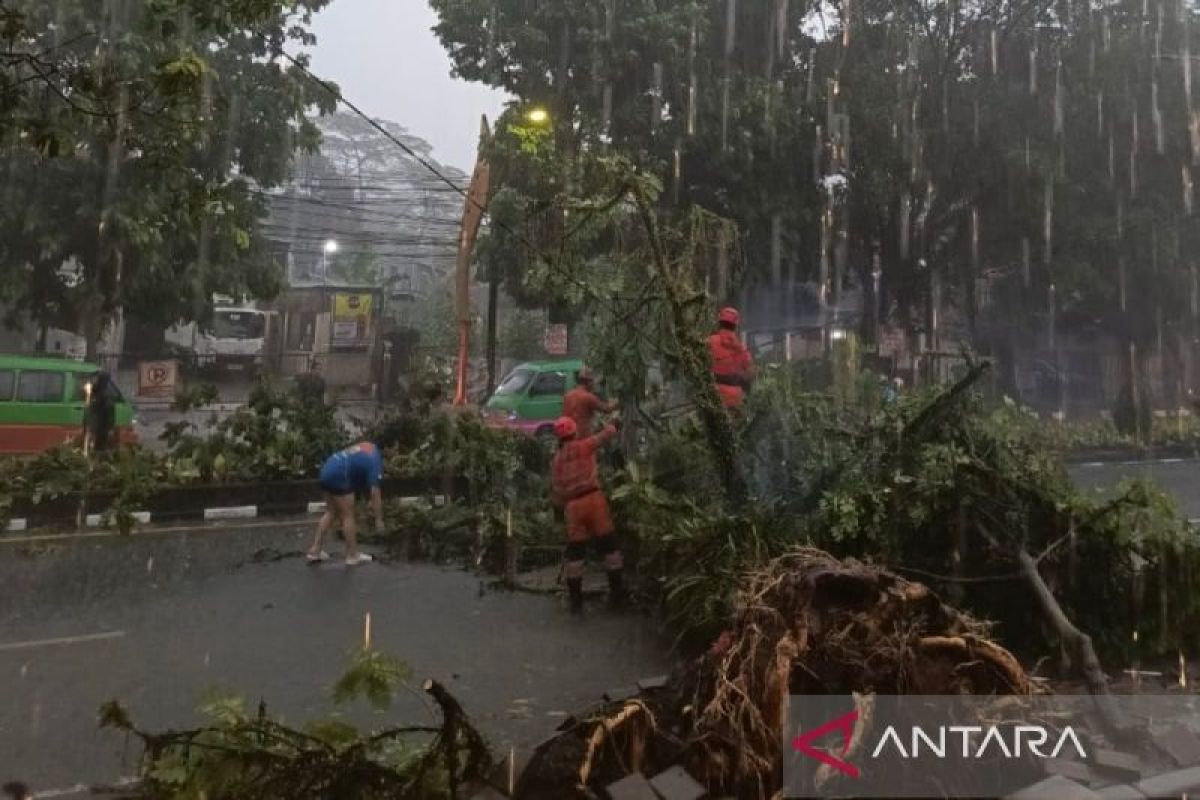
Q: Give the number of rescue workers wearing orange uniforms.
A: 3